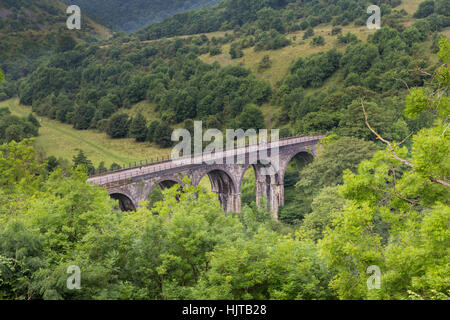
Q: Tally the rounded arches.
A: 5